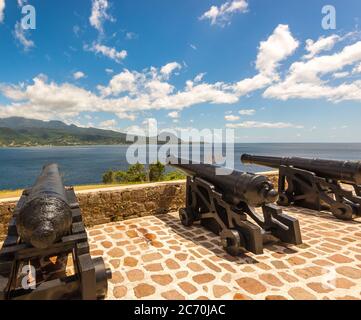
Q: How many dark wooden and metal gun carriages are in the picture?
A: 3